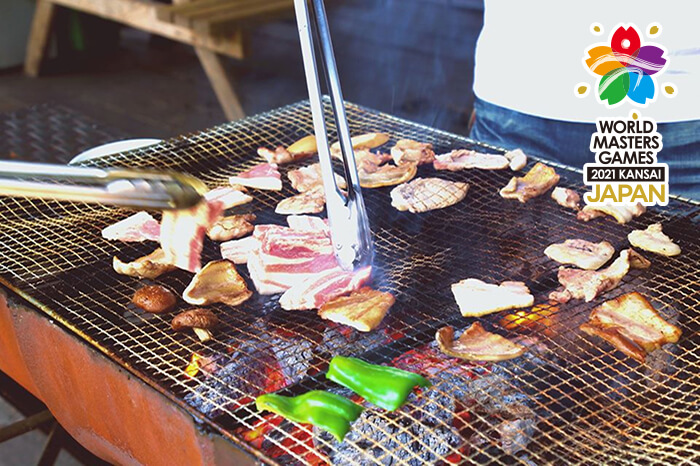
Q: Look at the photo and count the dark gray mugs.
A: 0